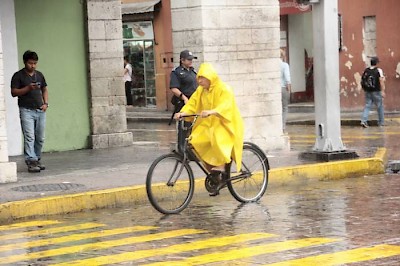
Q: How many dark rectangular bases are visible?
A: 1